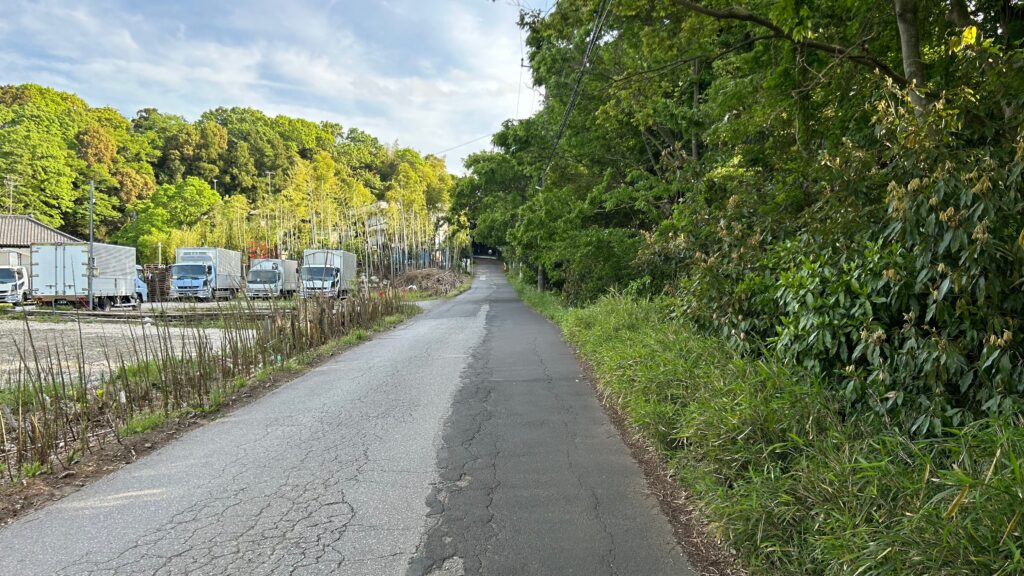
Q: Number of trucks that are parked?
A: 5